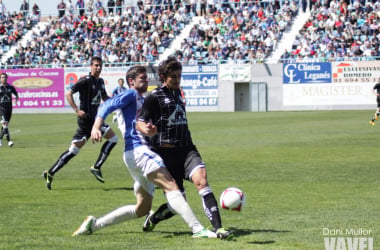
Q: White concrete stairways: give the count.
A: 3